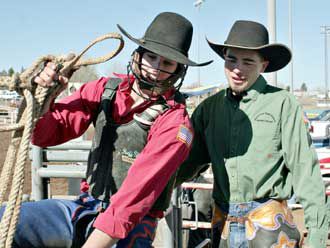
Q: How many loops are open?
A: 1